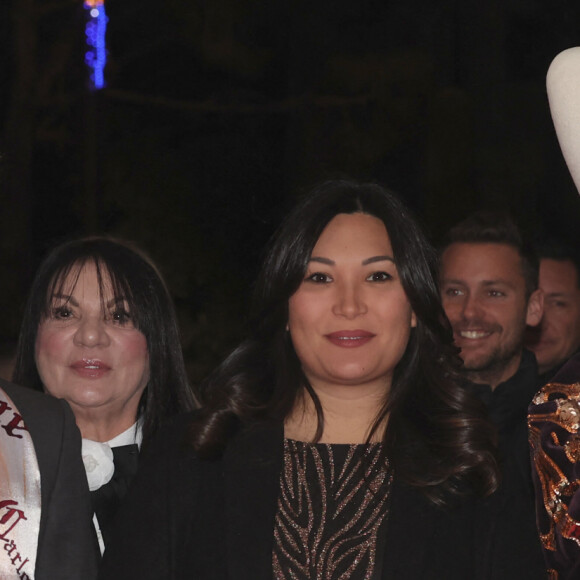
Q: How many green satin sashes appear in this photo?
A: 0